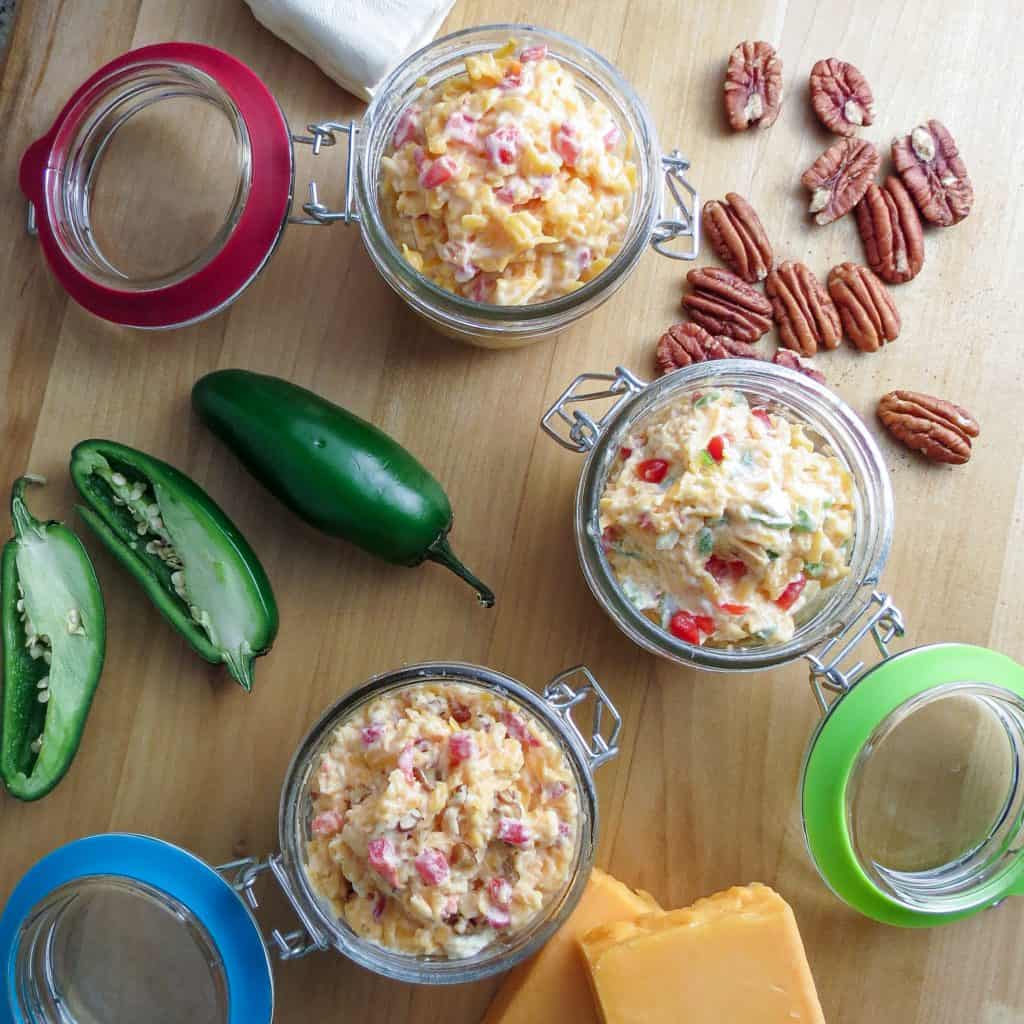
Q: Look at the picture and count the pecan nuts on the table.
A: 13